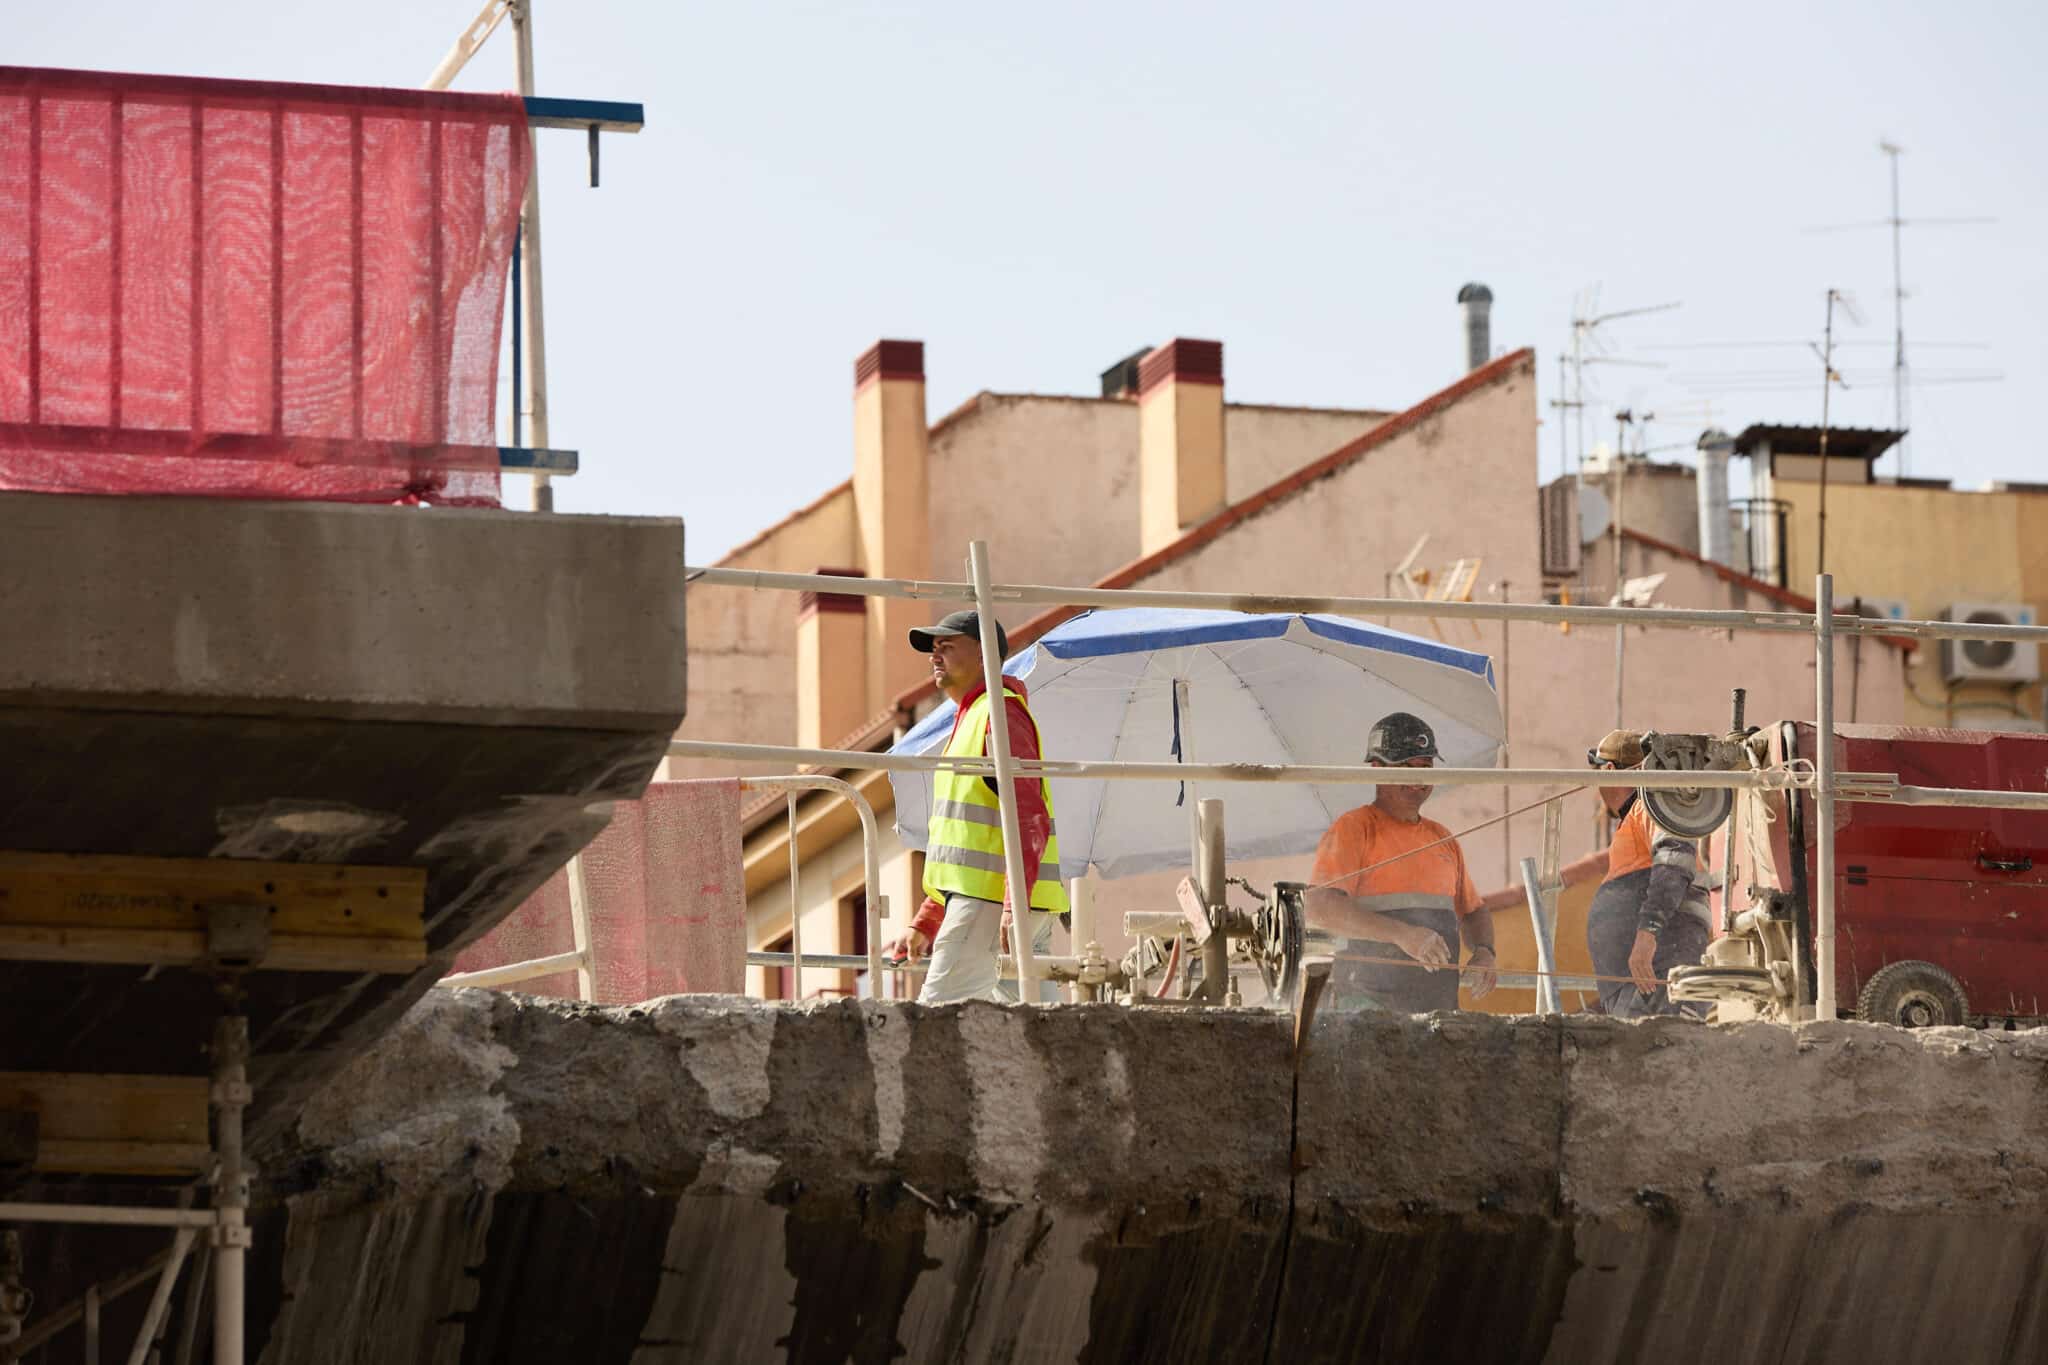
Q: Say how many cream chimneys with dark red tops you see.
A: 3